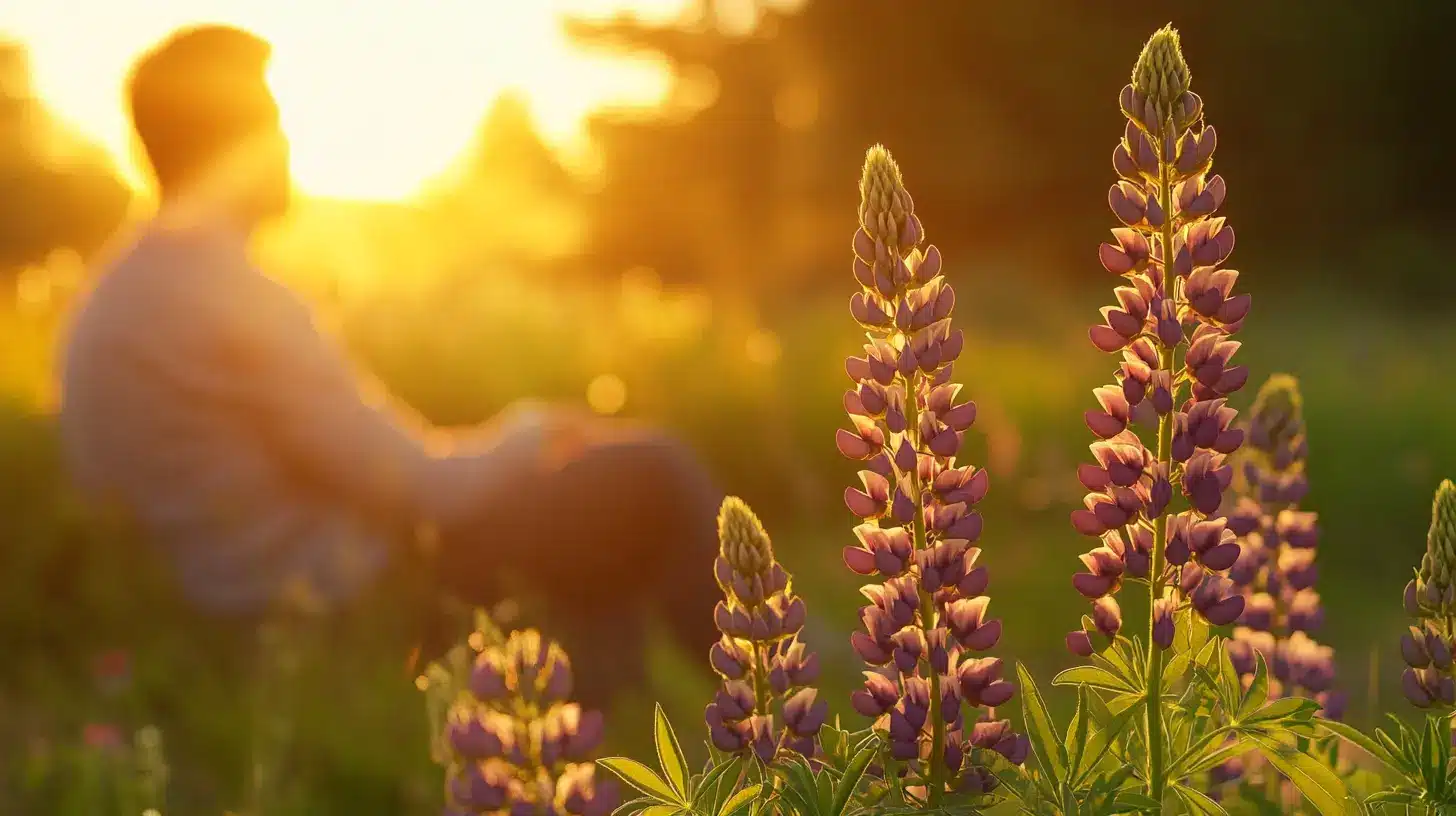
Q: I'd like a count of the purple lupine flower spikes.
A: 6